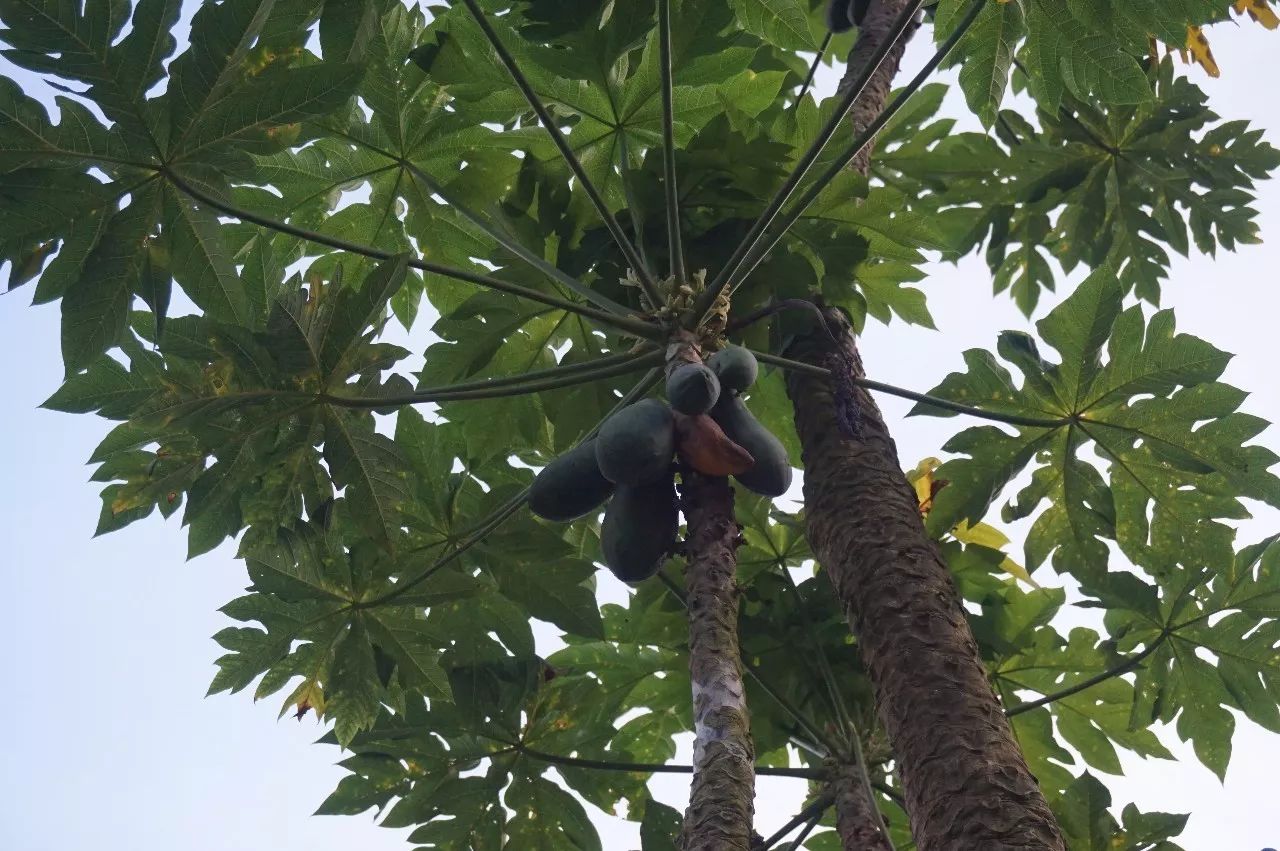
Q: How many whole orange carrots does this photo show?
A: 0